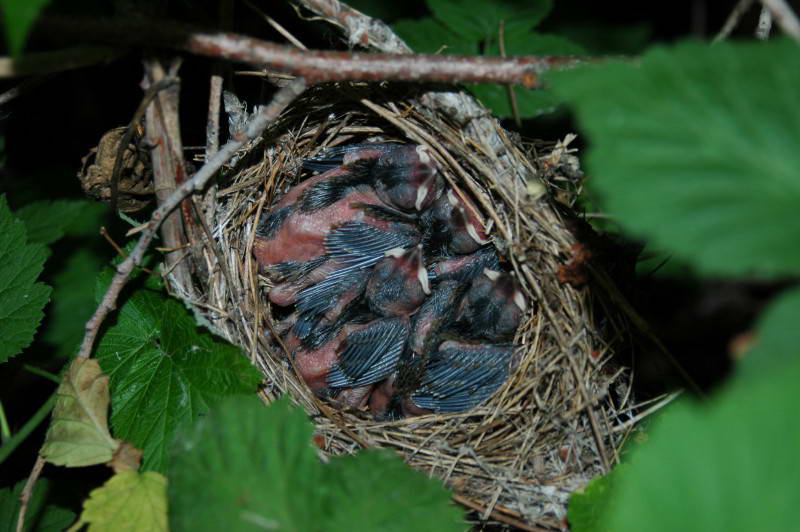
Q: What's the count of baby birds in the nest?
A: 4